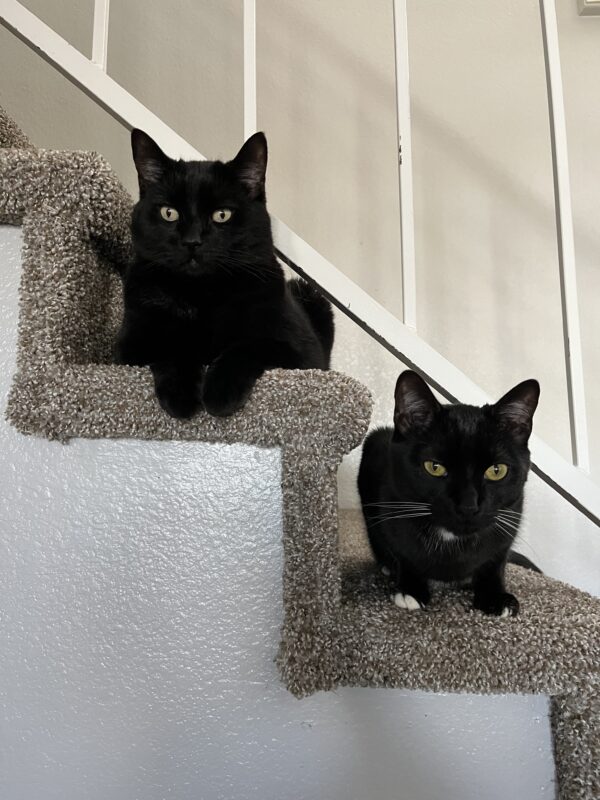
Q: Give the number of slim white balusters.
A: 4